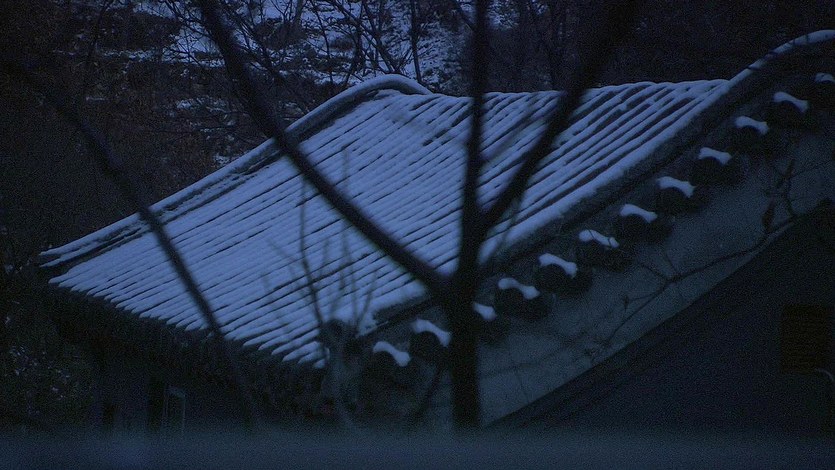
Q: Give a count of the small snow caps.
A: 12